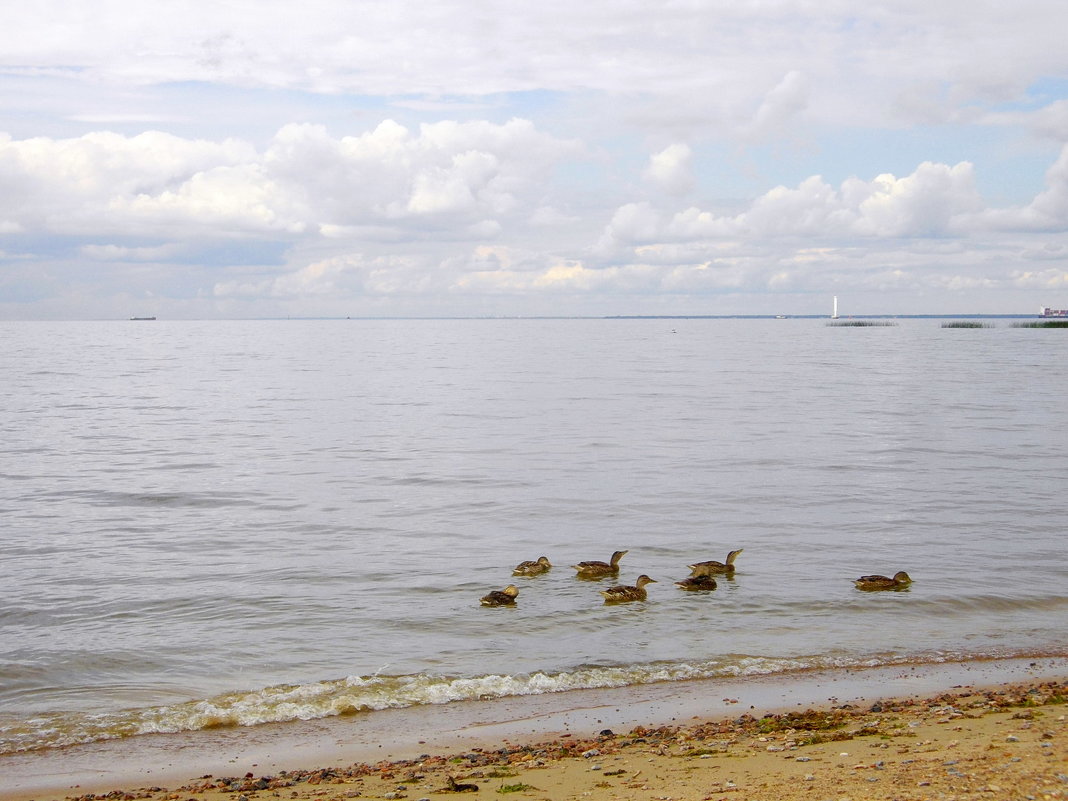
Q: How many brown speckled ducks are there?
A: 7